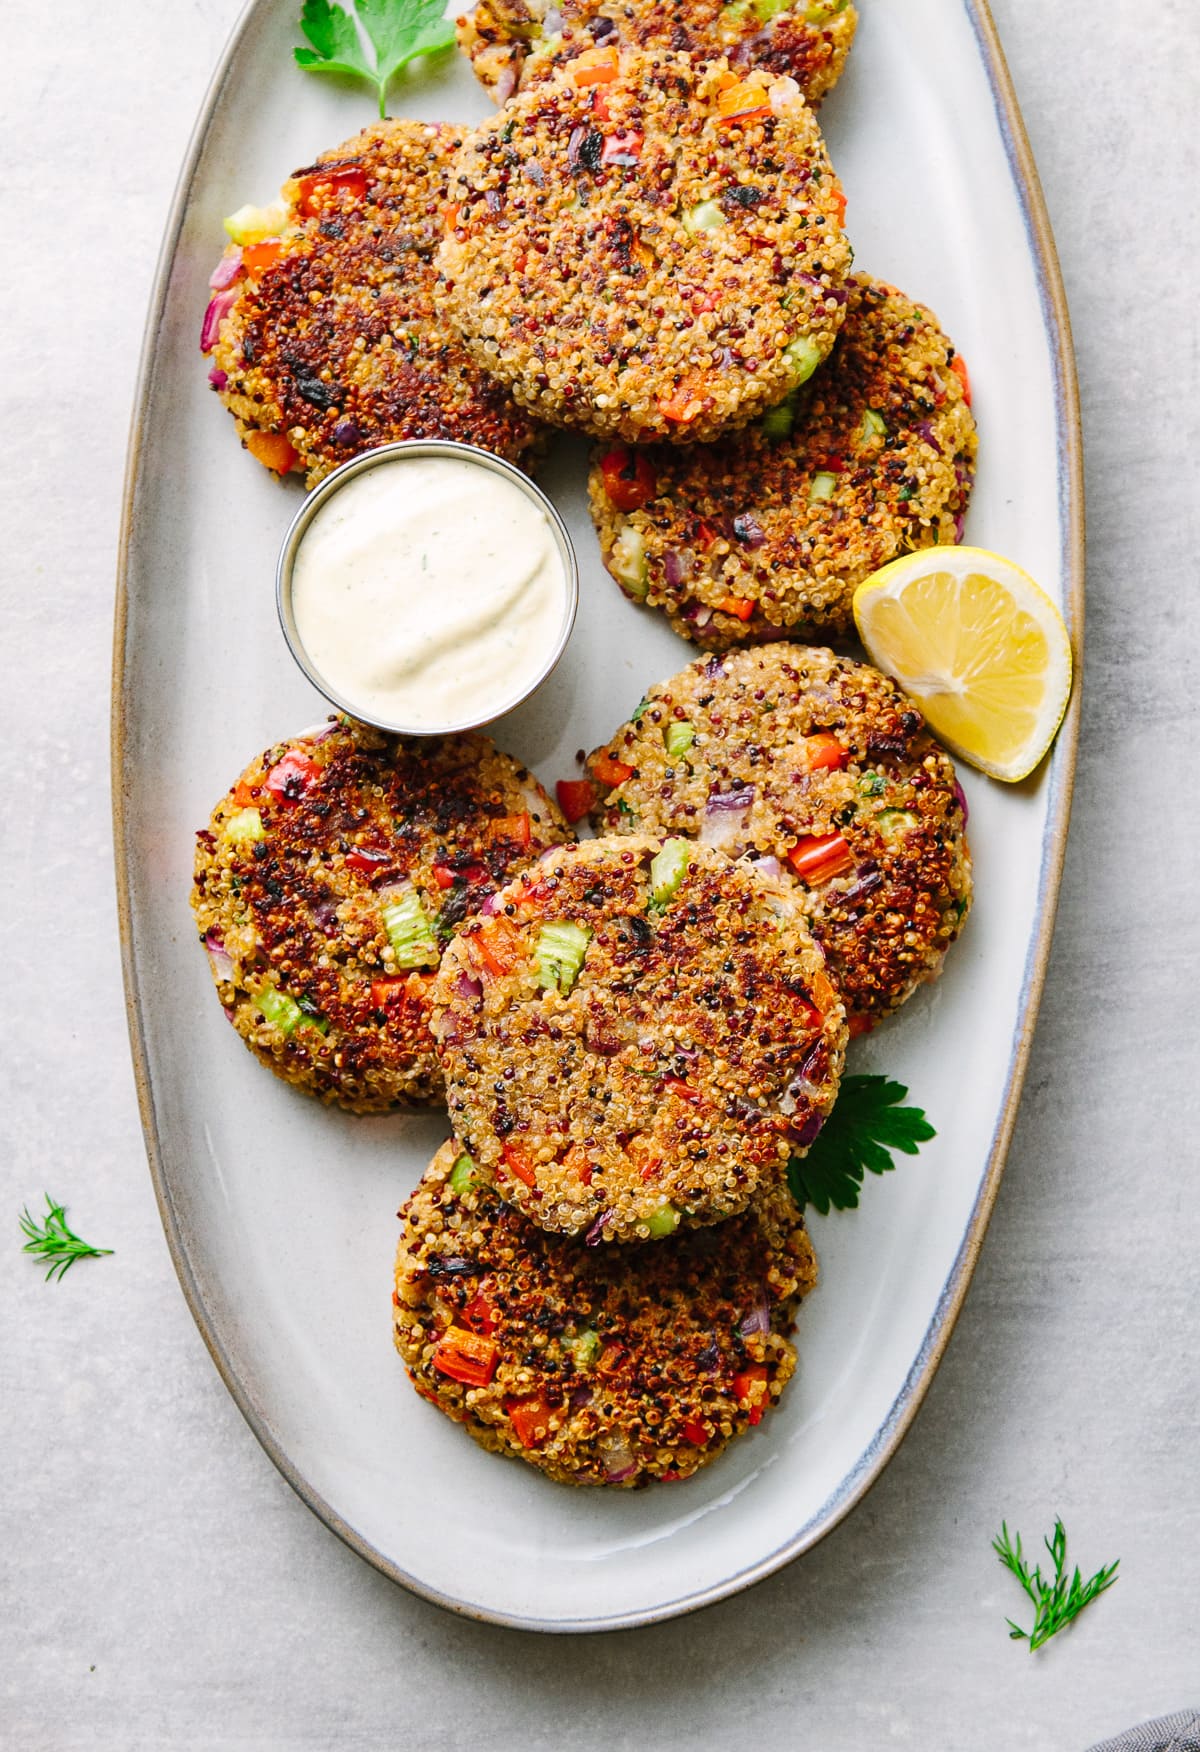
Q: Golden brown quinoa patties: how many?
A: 8